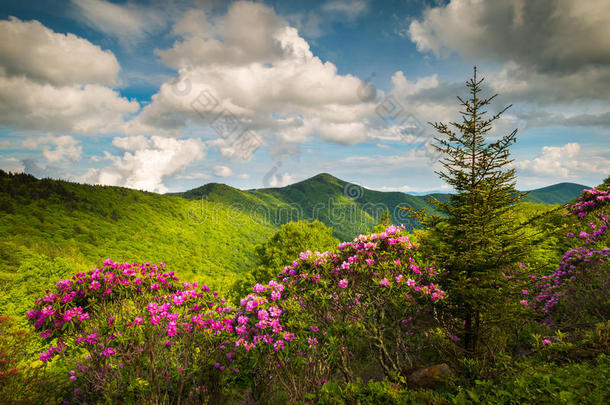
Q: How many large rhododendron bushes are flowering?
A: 3